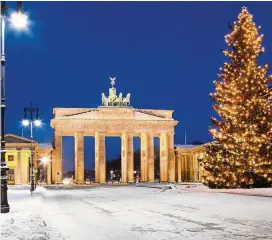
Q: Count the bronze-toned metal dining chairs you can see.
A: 0